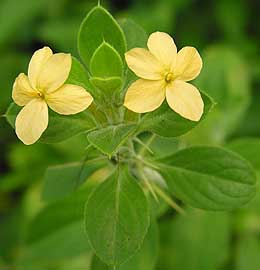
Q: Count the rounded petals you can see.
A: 10